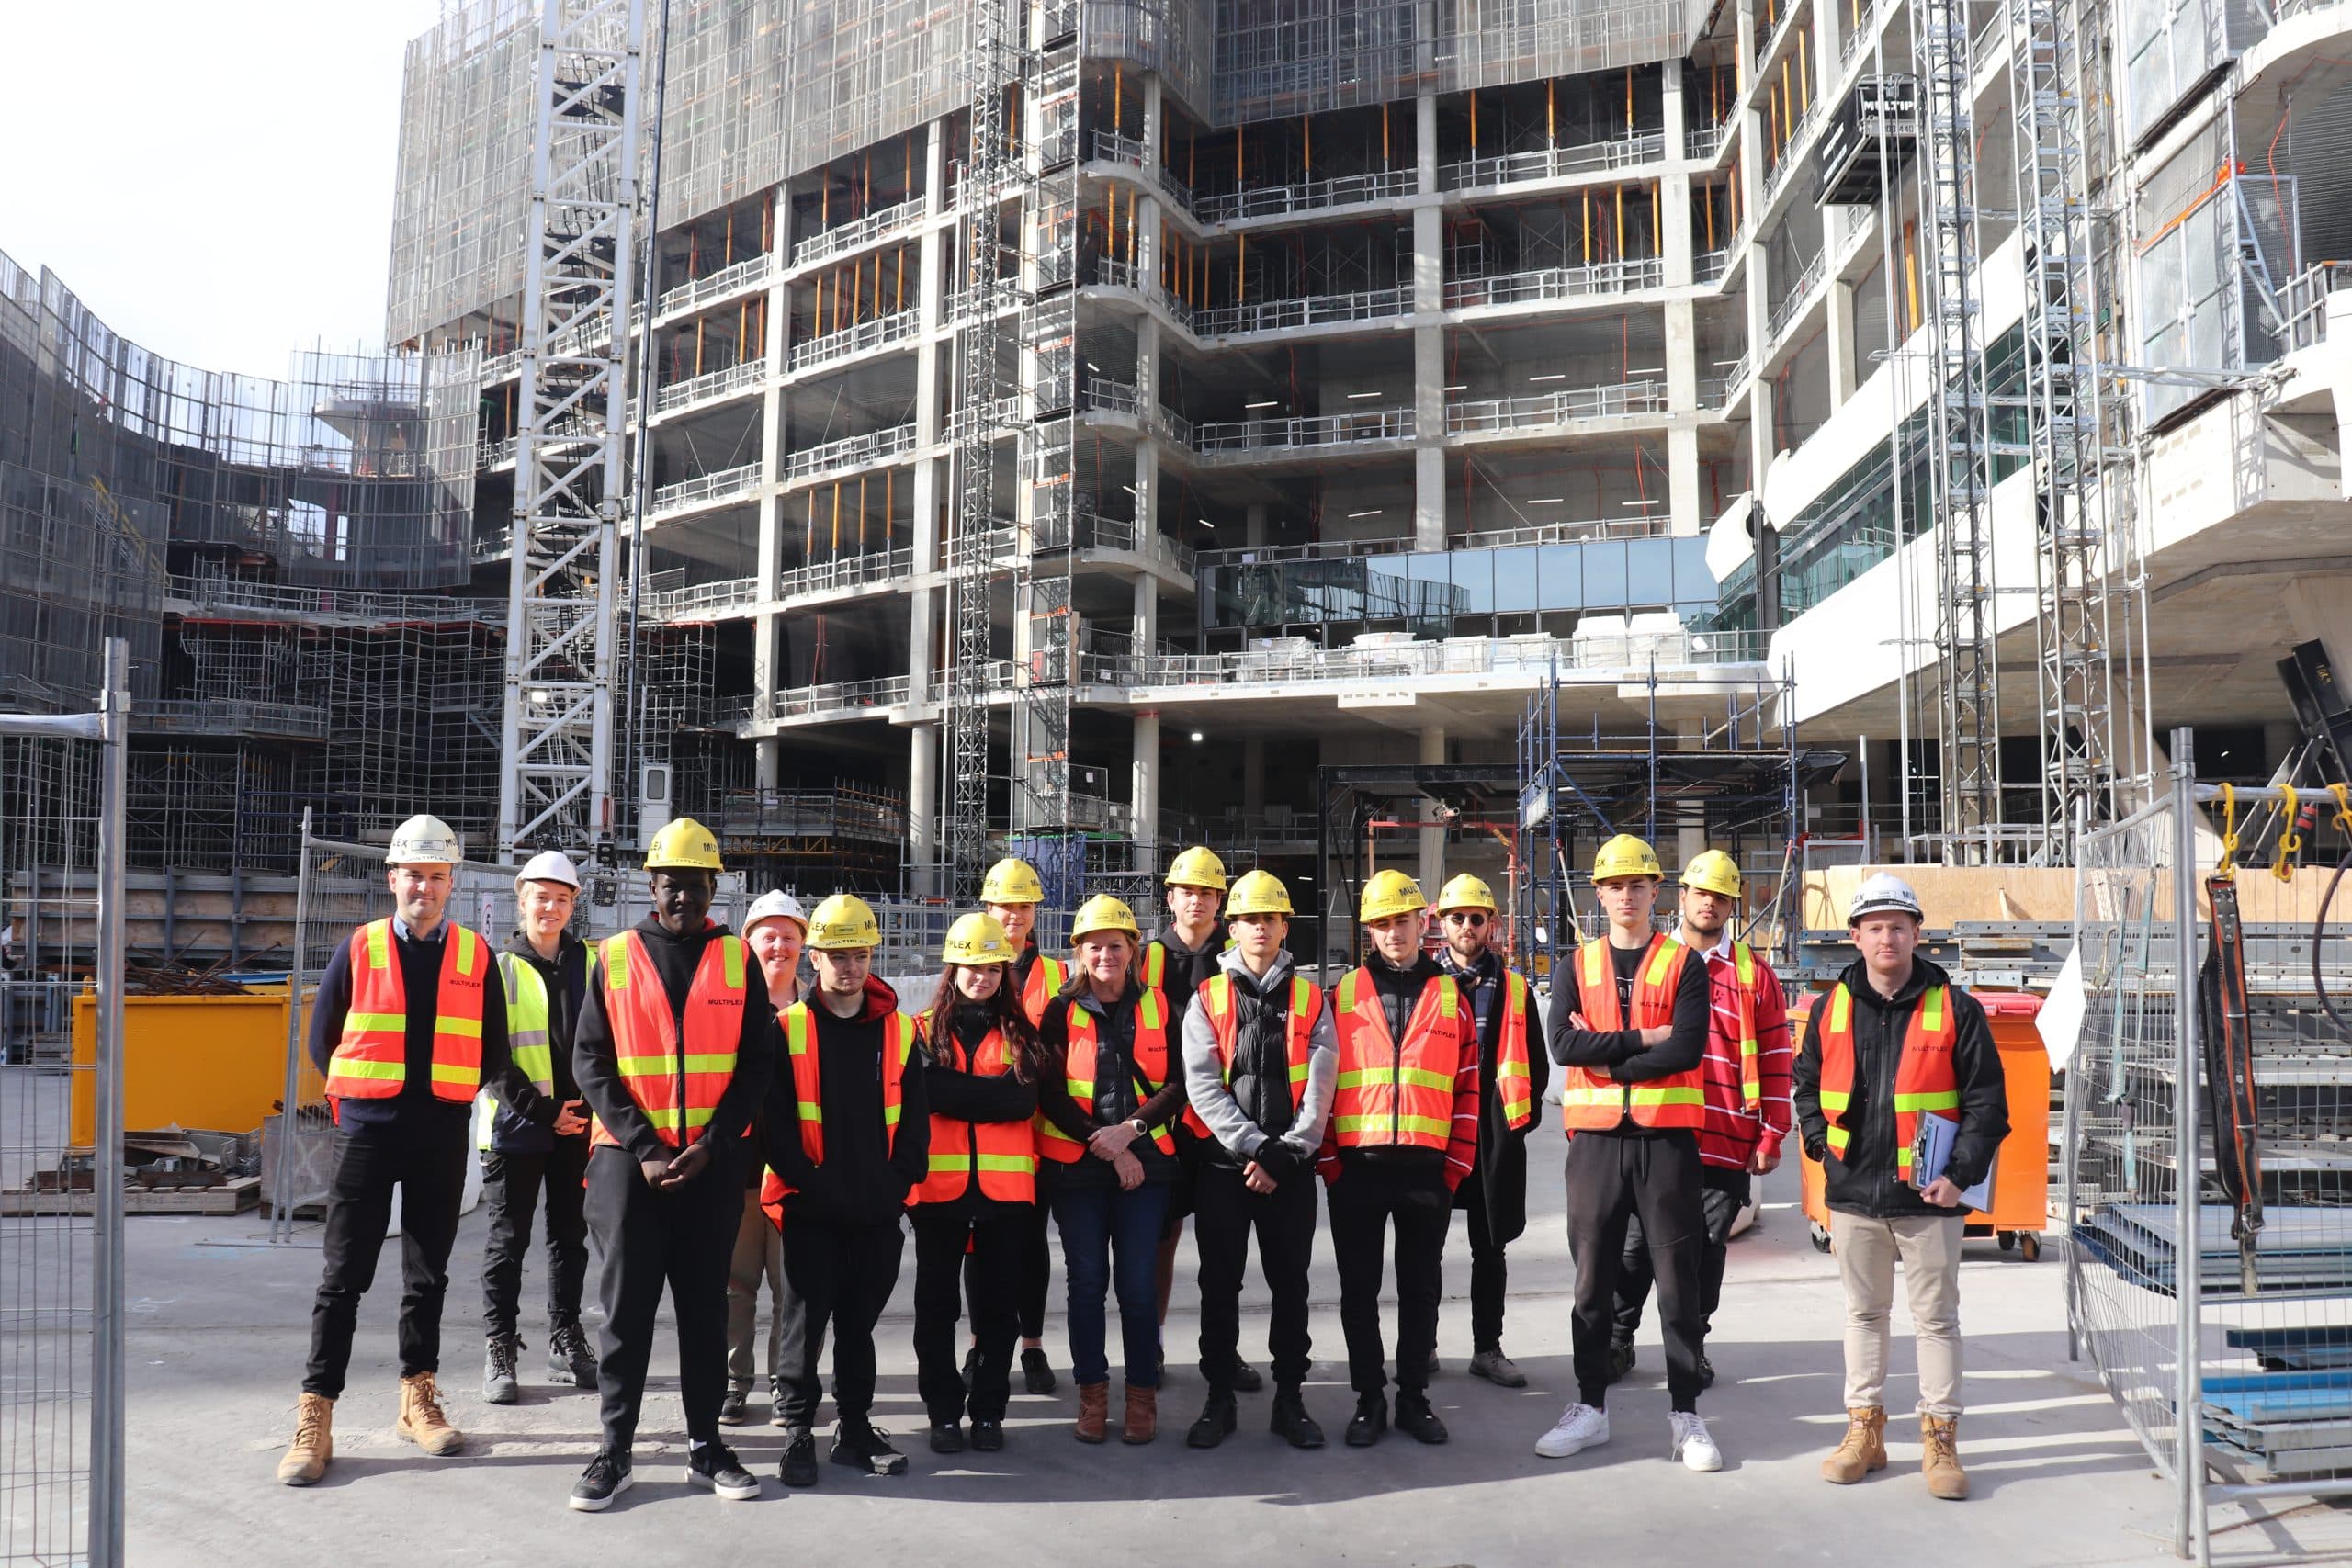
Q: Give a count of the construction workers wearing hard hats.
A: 15